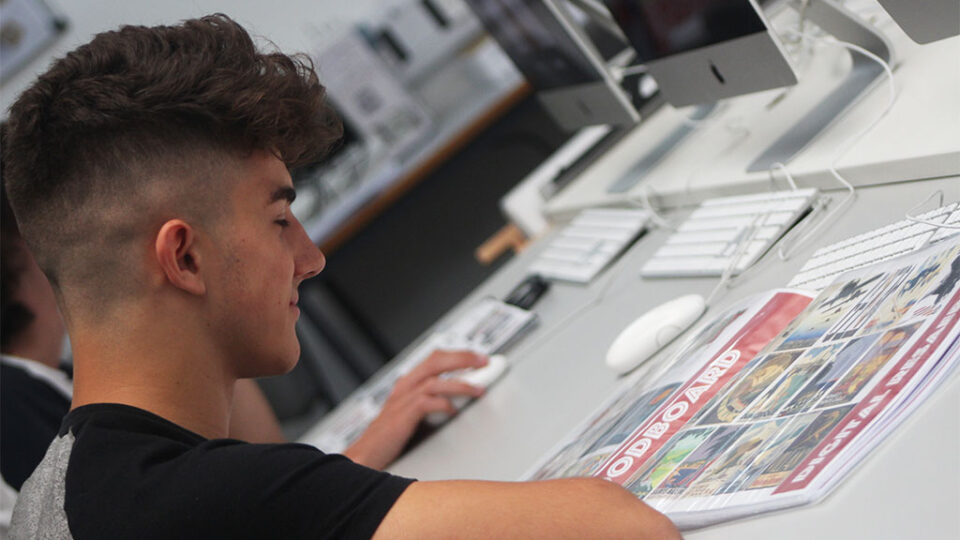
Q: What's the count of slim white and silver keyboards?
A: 3